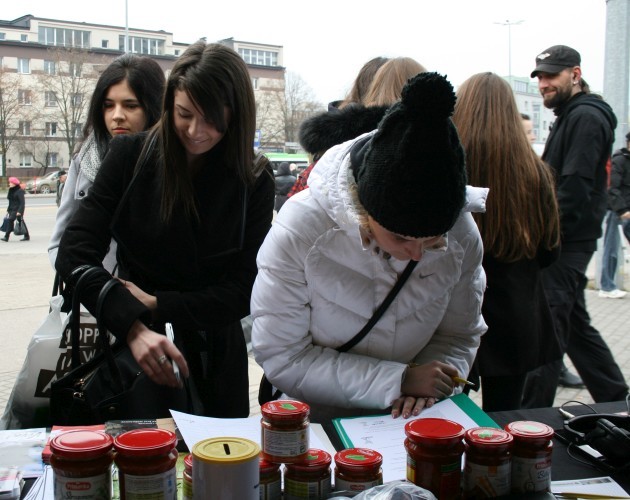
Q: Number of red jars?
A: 10